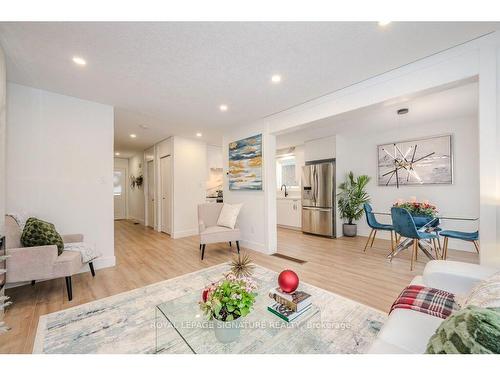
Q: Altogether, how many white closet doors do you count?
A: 2